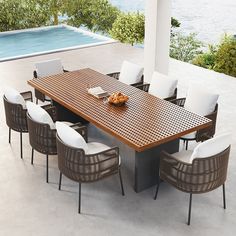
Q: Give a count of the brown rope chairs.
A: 8